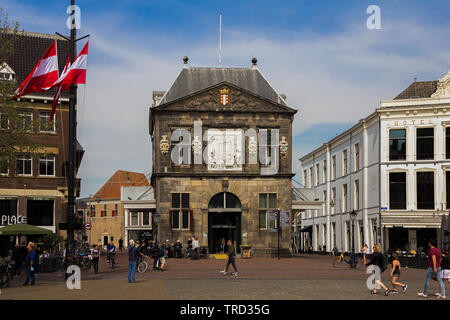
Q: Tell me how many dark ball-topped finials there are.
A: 2